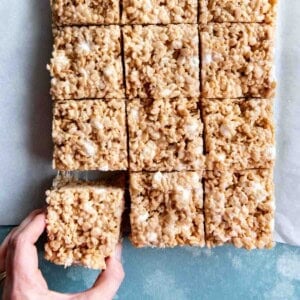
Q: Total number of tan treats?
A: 12